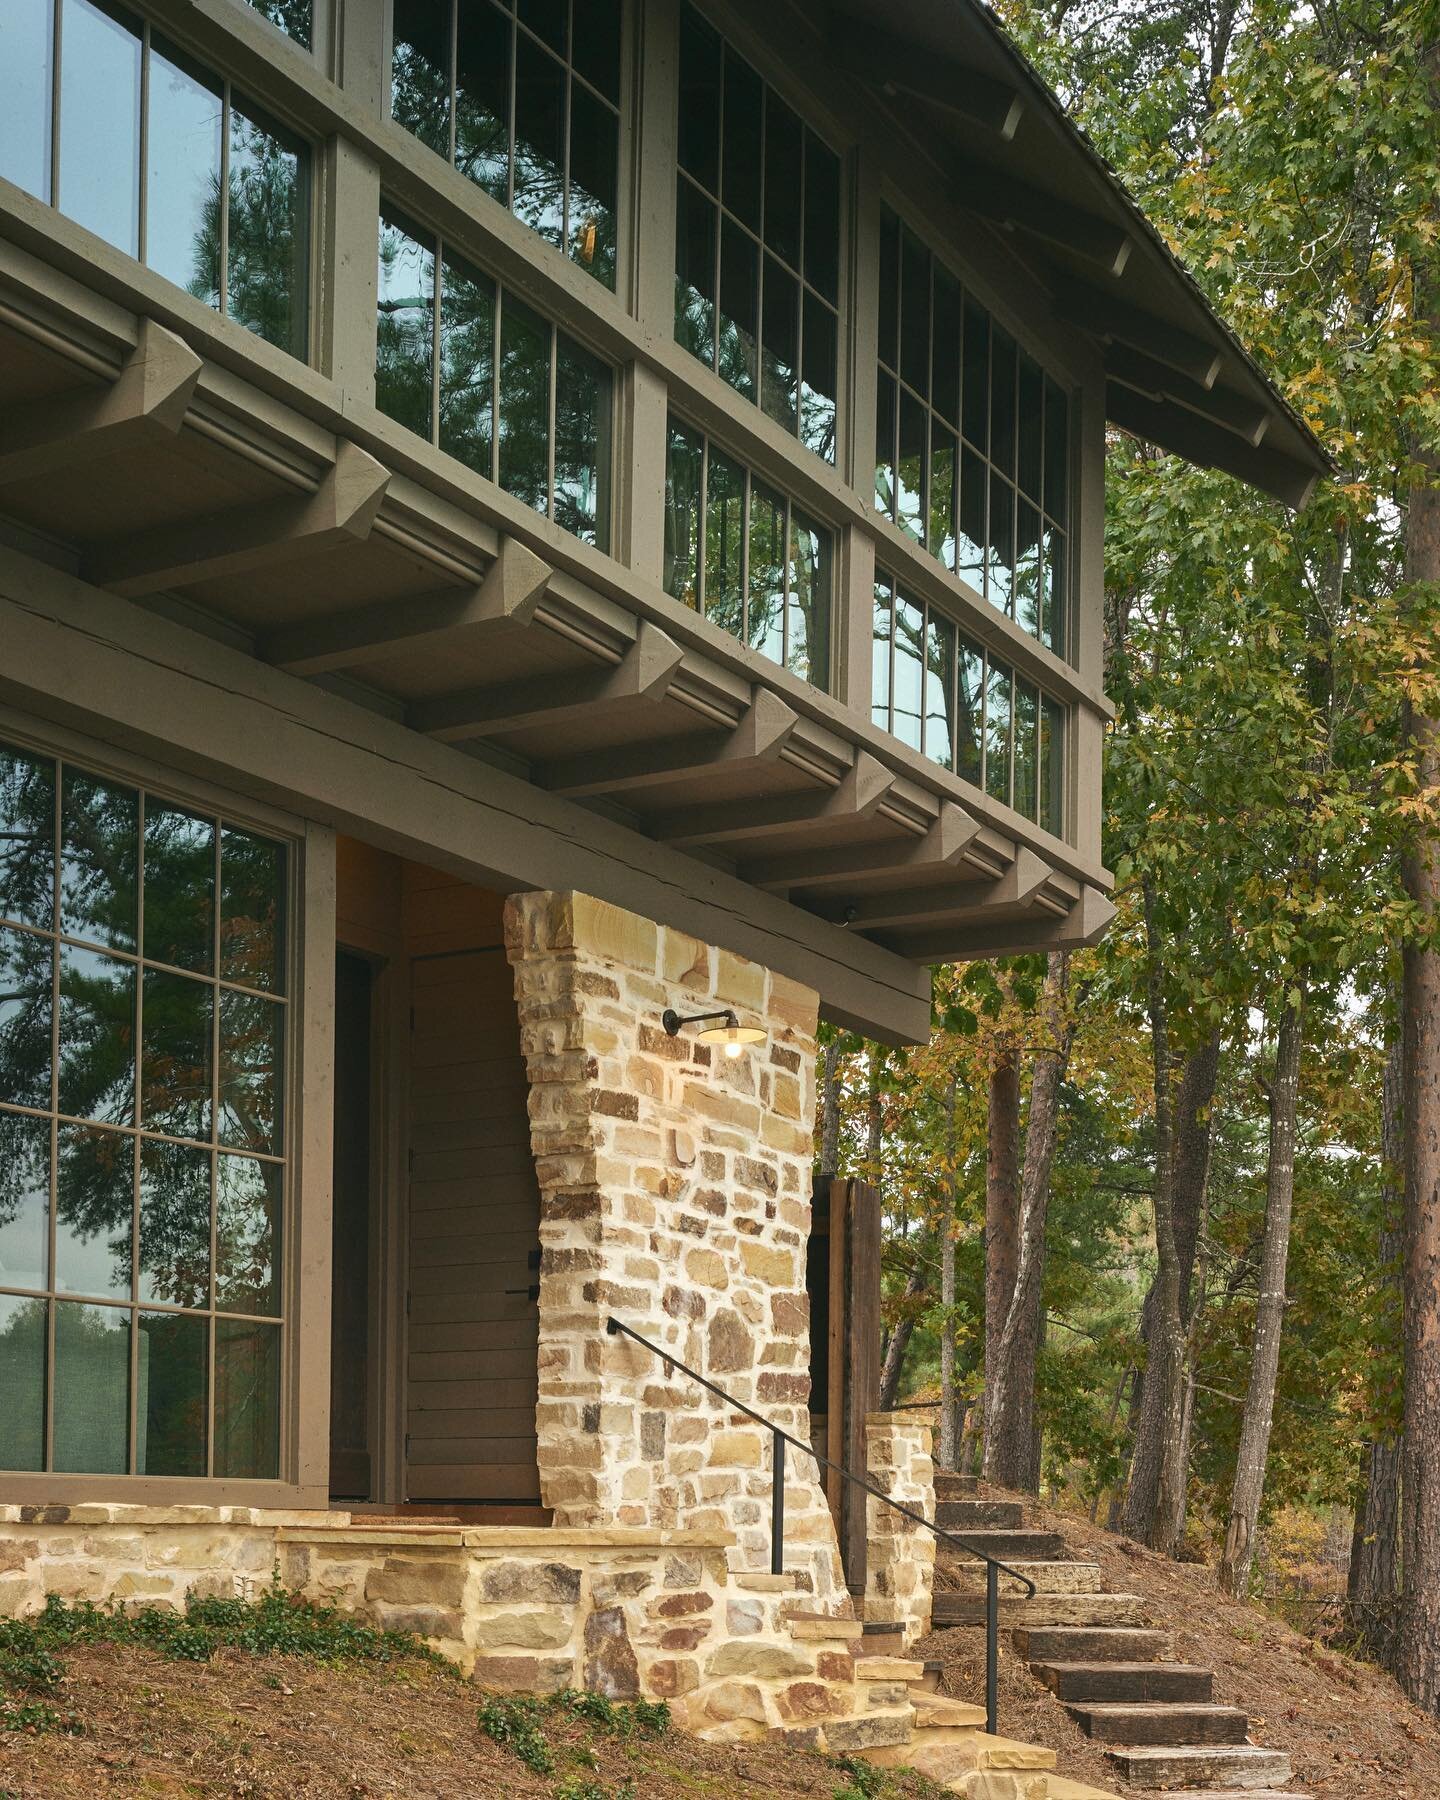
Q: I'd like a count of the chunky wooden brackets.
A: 9